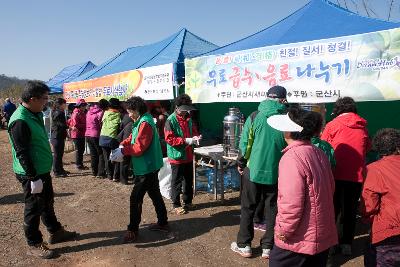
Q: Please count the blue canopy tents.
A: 3